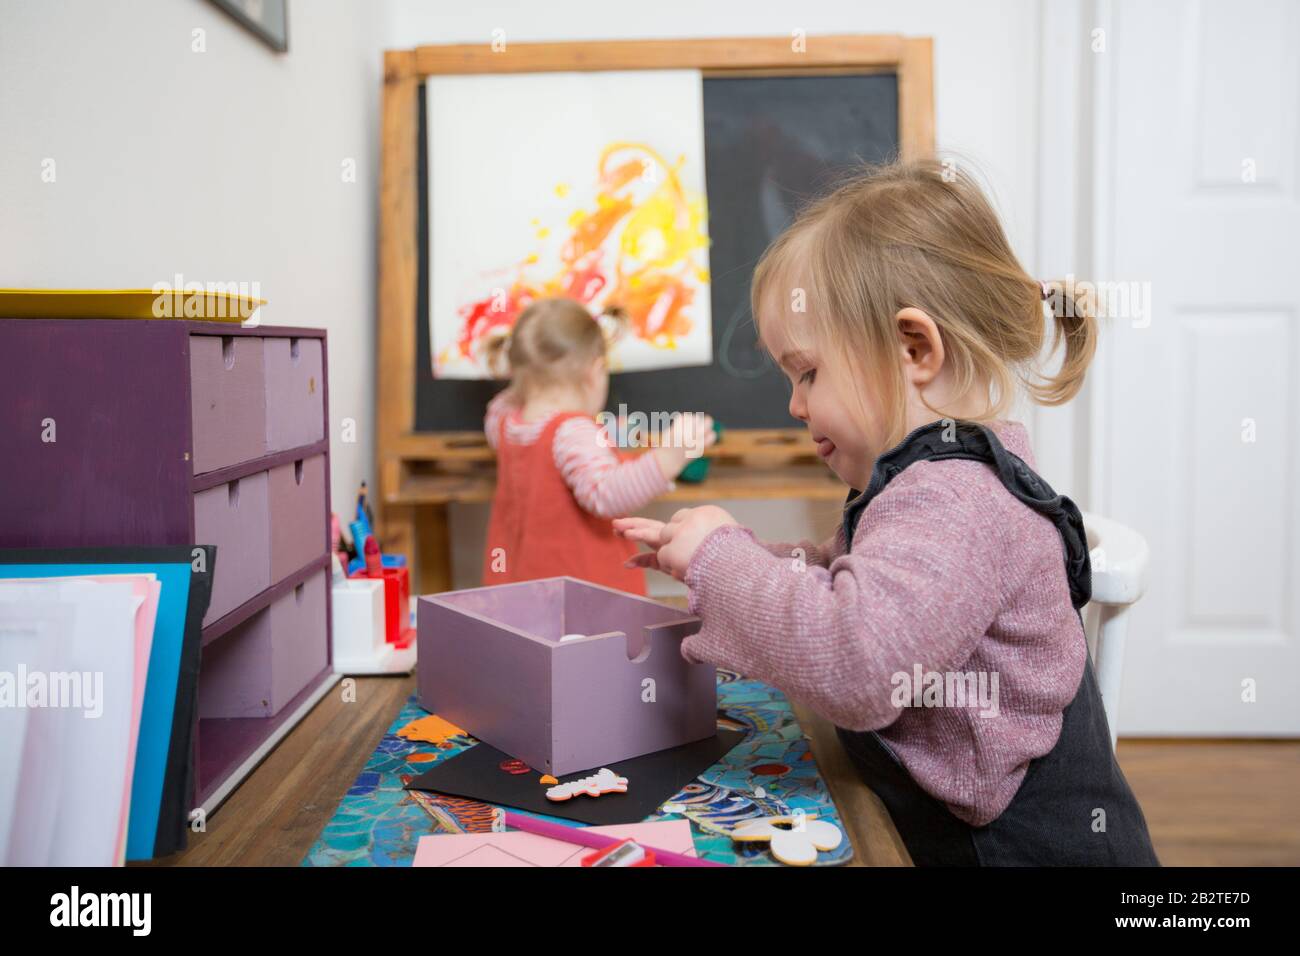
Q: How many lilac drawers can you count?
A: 6